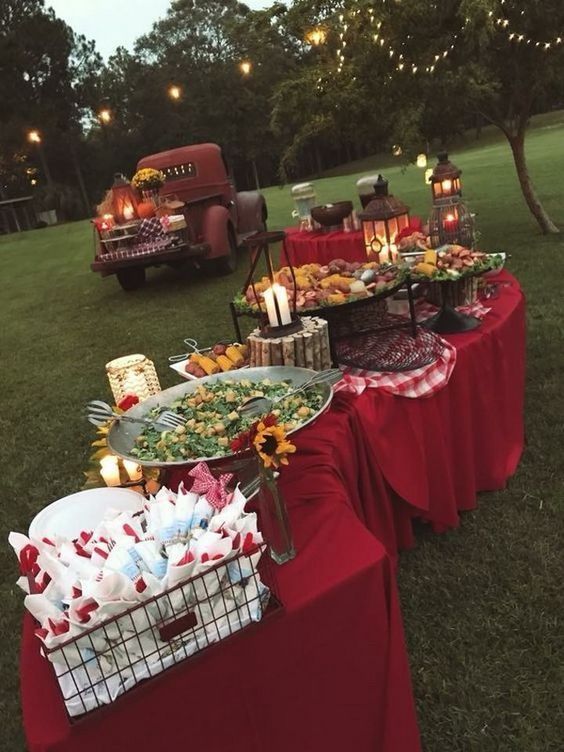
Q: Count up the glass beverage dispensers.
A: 2